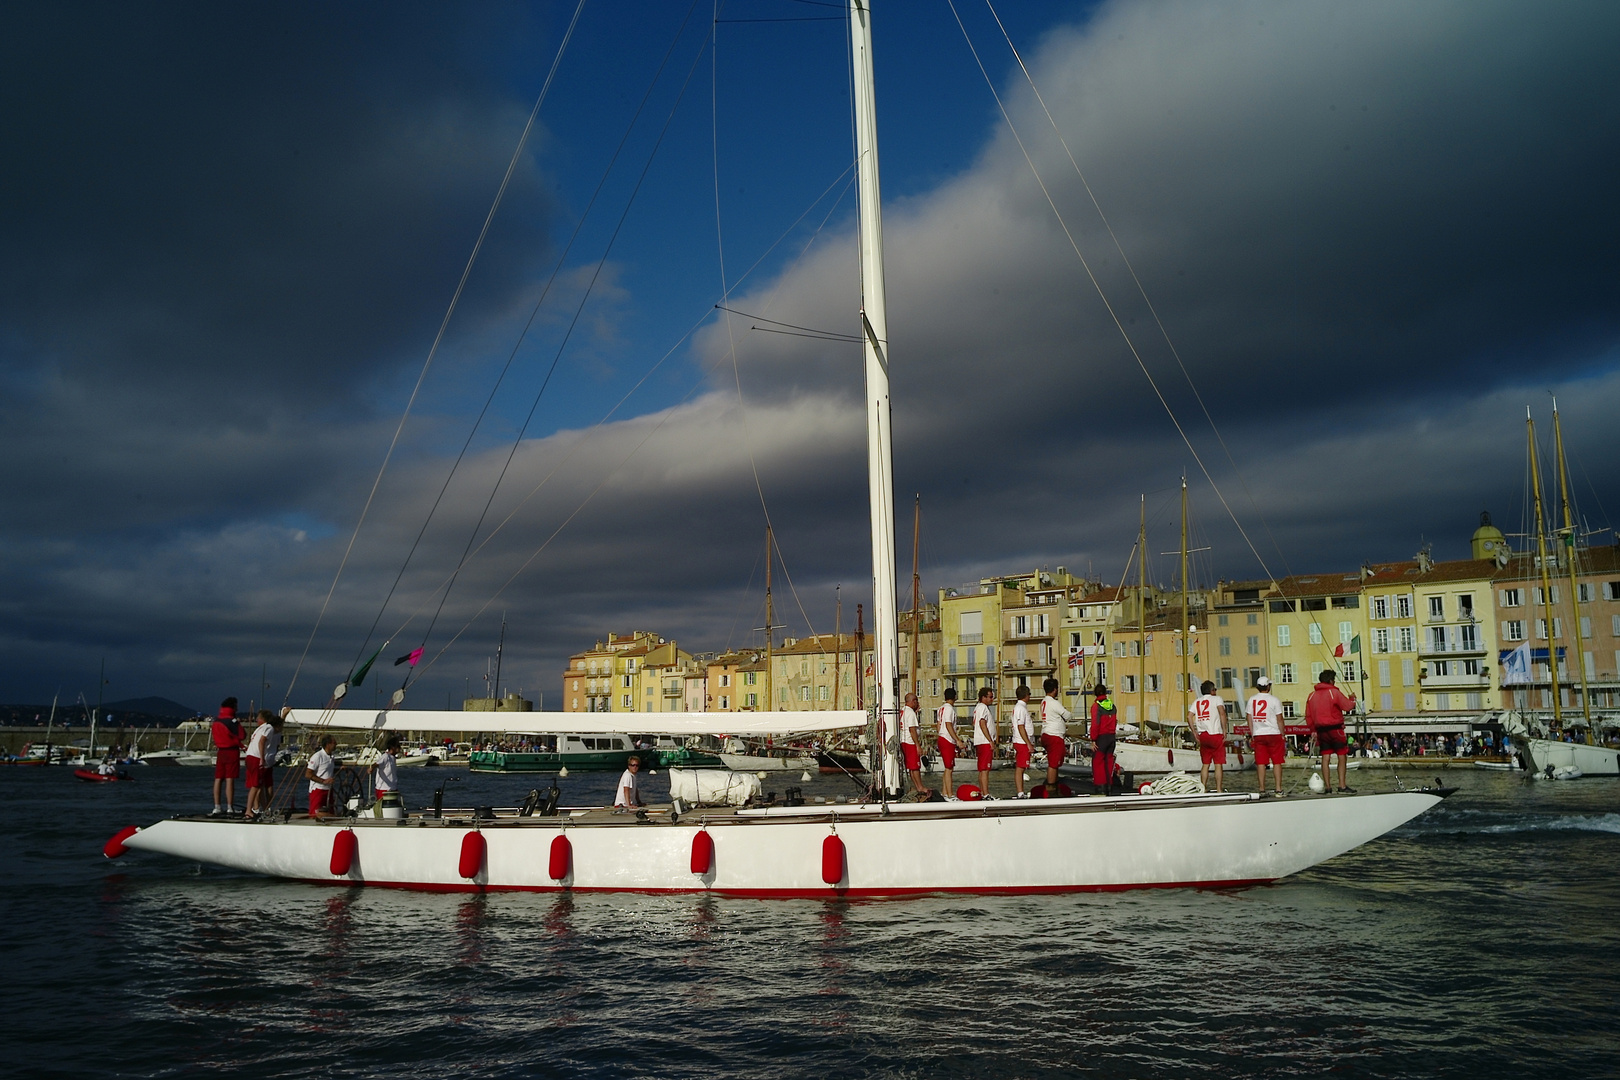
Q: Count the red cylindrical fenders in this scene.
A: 6